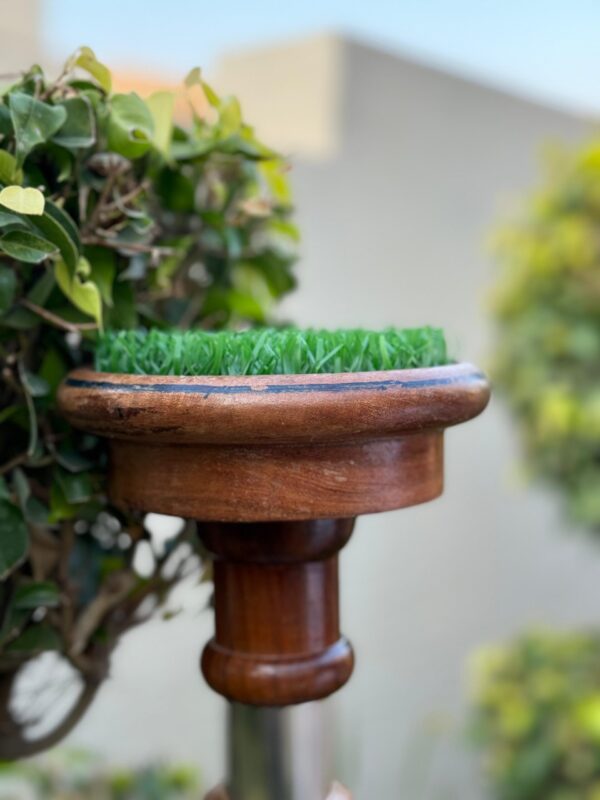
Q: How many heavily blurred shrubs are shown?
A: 2